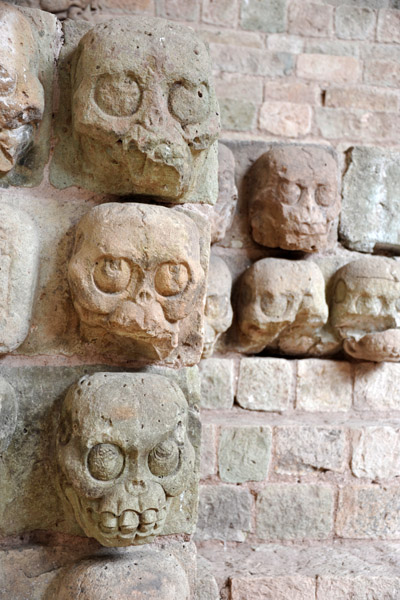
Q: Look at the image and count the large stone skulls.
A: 3